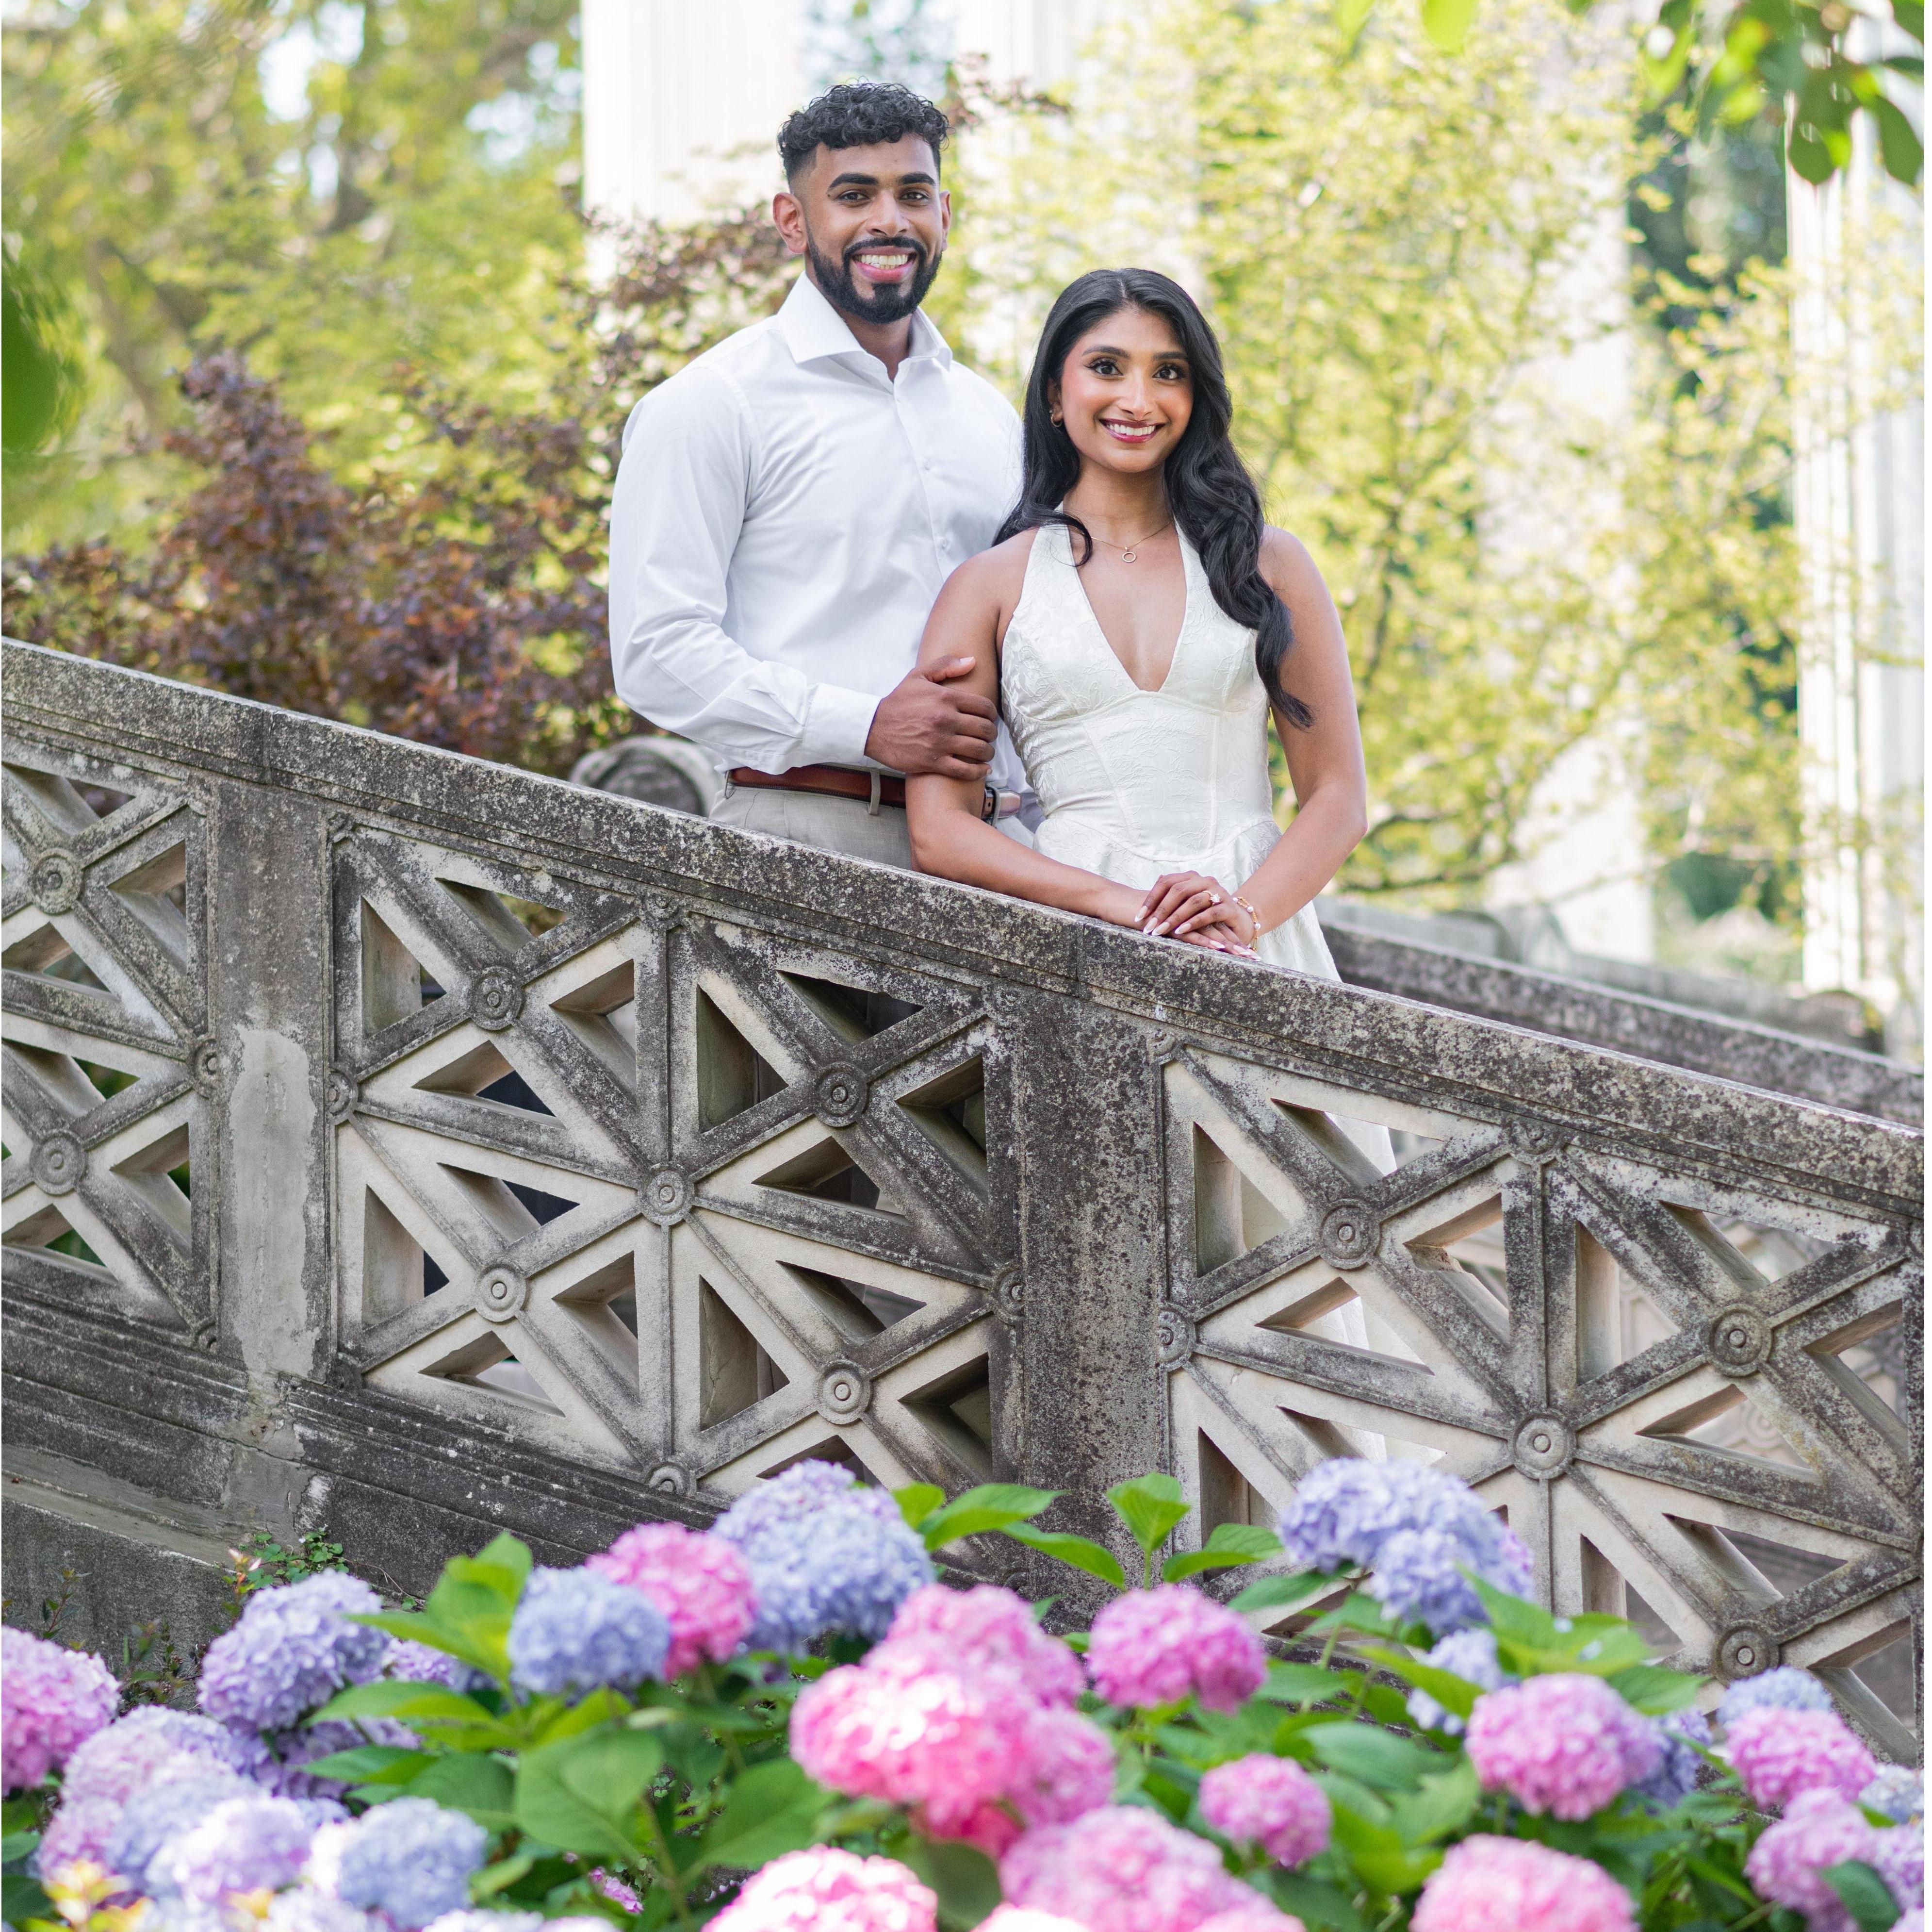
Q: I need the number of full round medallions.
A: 11